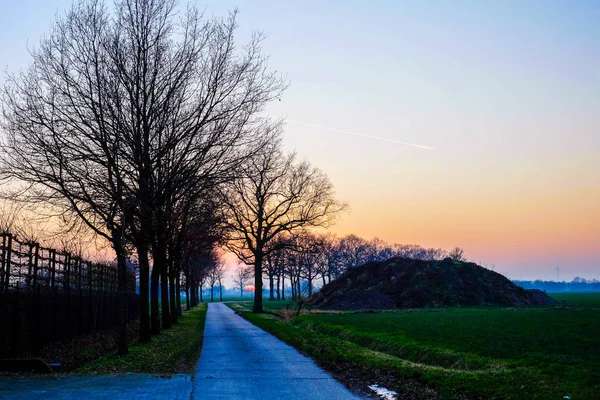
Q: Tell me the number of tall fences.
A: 1